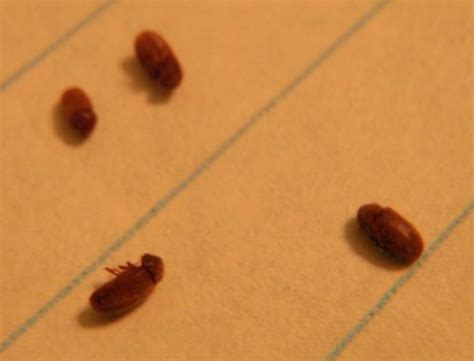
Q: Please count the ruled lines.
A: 3